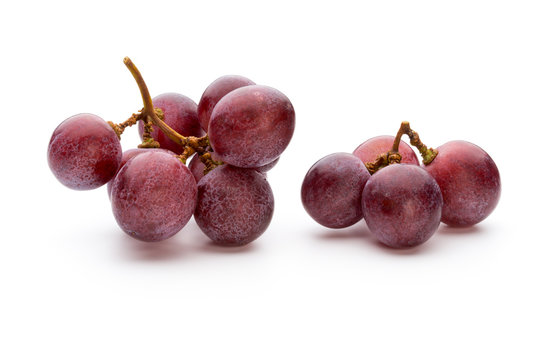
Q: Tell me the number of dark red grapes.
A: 12